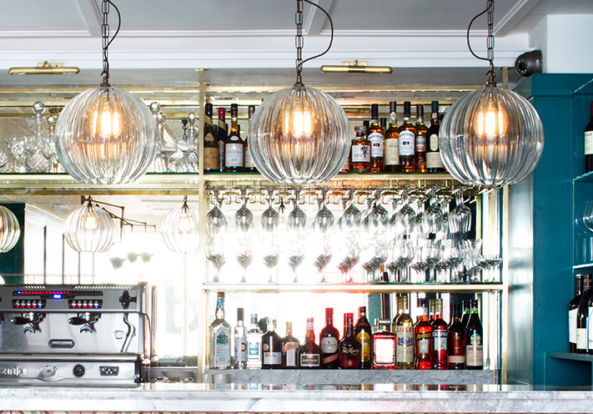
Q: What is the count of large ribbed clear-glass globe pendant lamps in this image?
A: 3